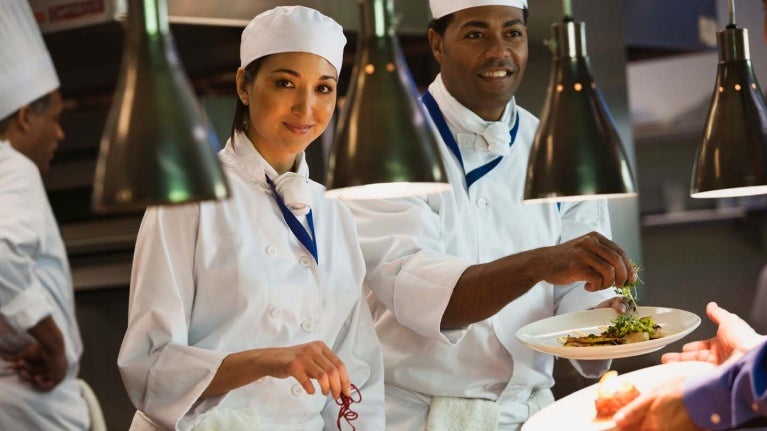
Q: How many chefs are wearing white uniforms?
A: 3